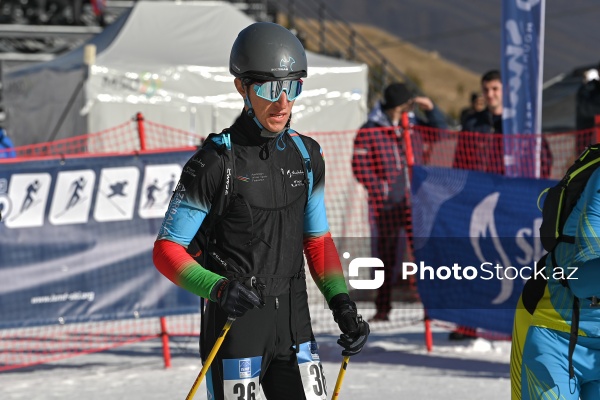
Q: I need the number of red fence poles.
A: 3